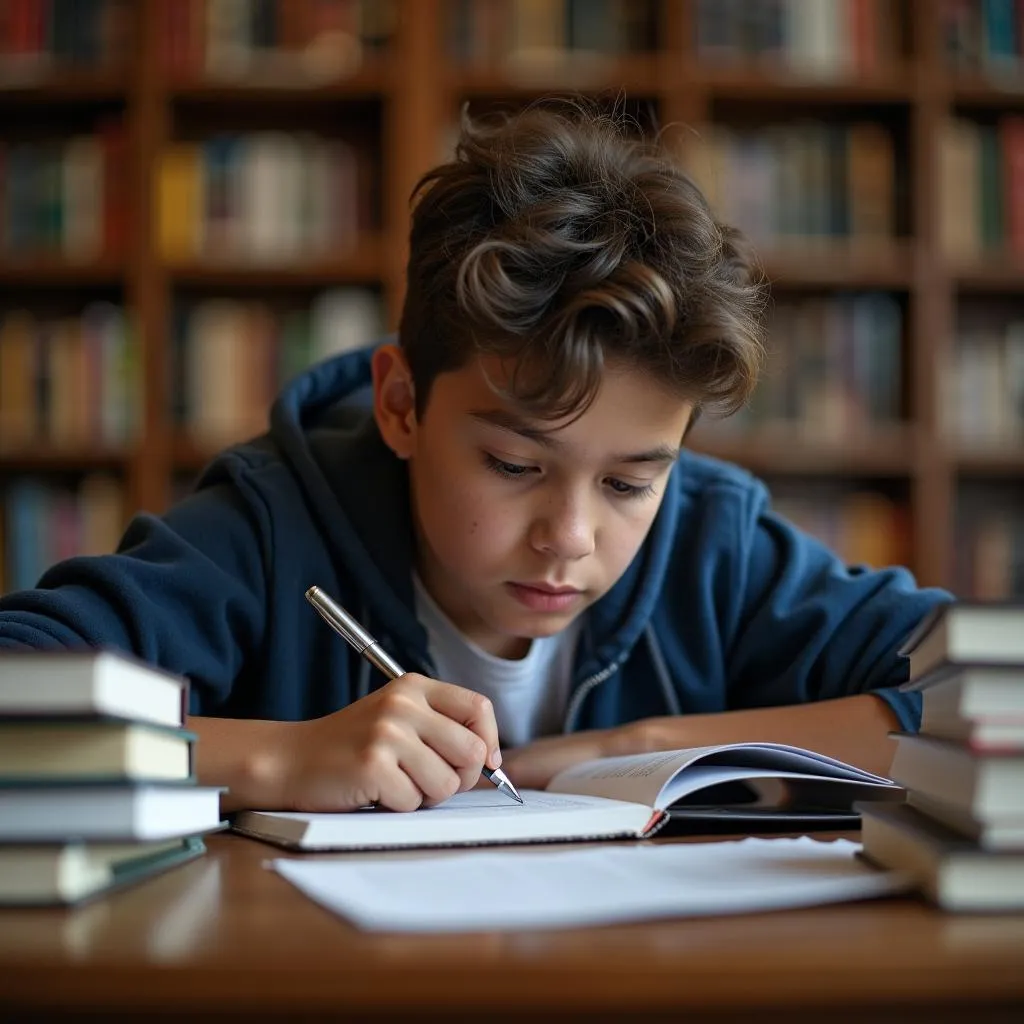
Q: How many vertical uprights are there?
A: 4